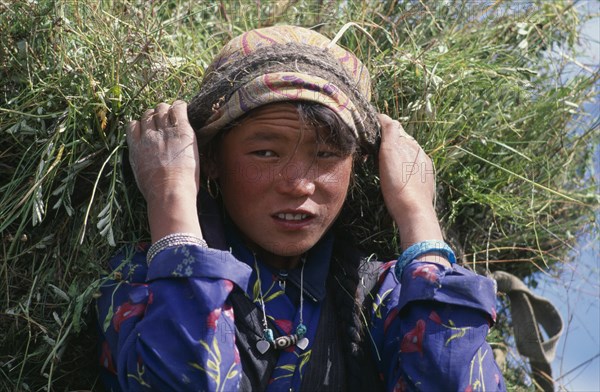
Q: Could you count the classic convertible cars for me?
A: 0